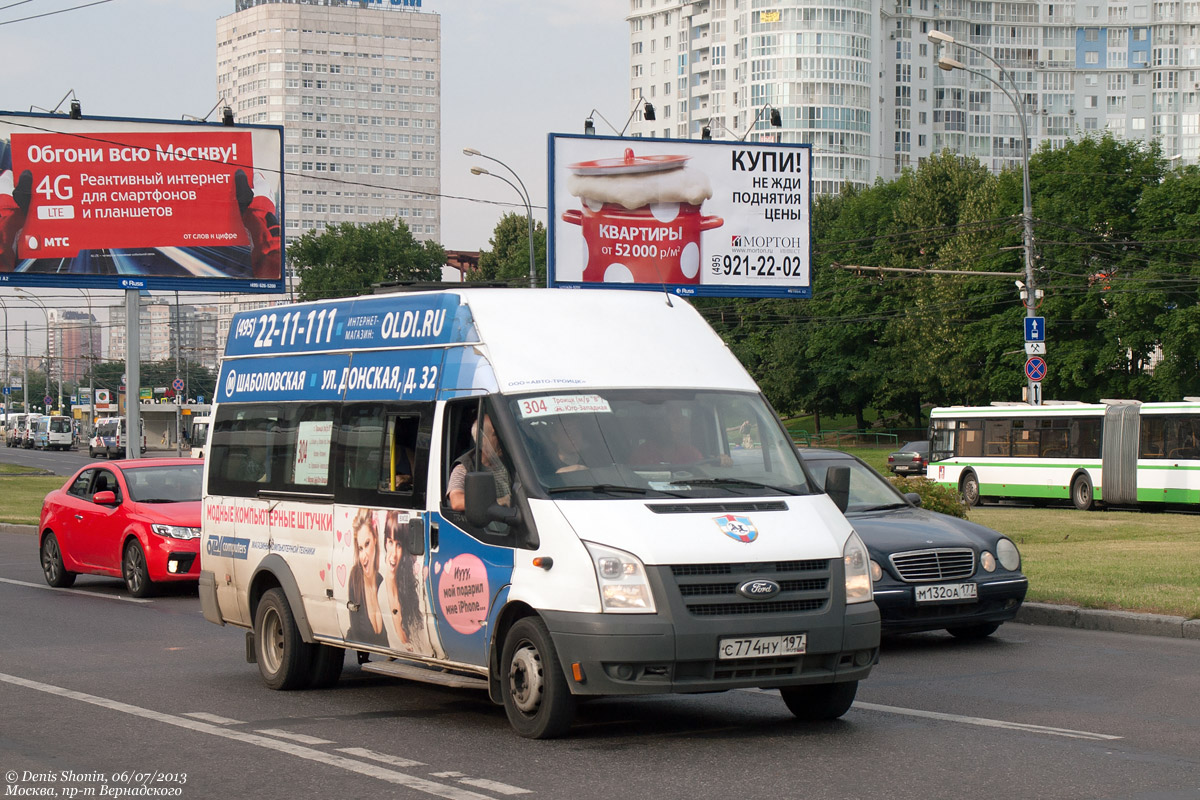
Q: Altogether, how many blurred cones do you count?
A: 0